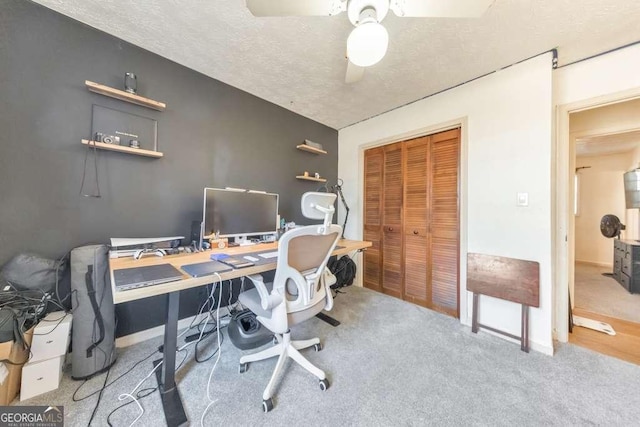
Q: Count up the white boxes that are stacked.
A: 2